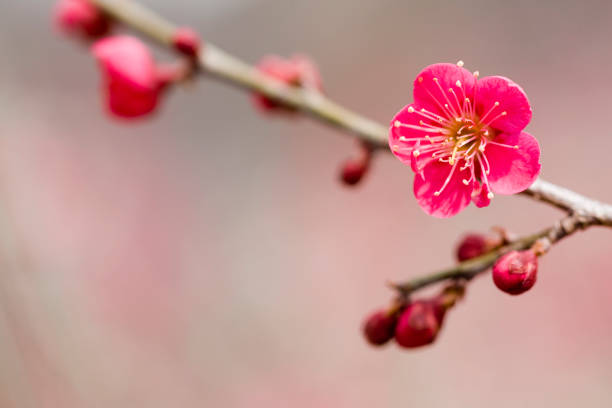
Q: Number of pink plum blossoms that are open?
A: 1